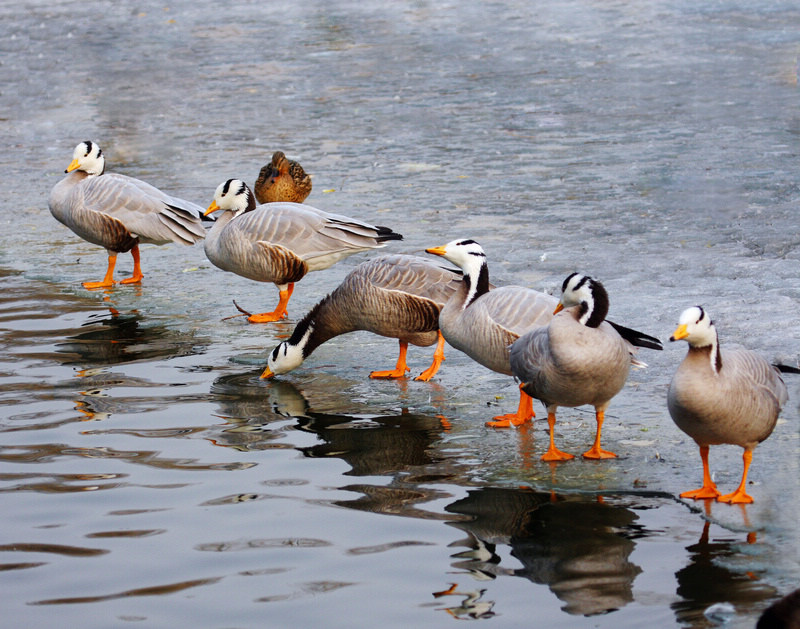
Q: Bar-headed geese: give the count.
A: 6